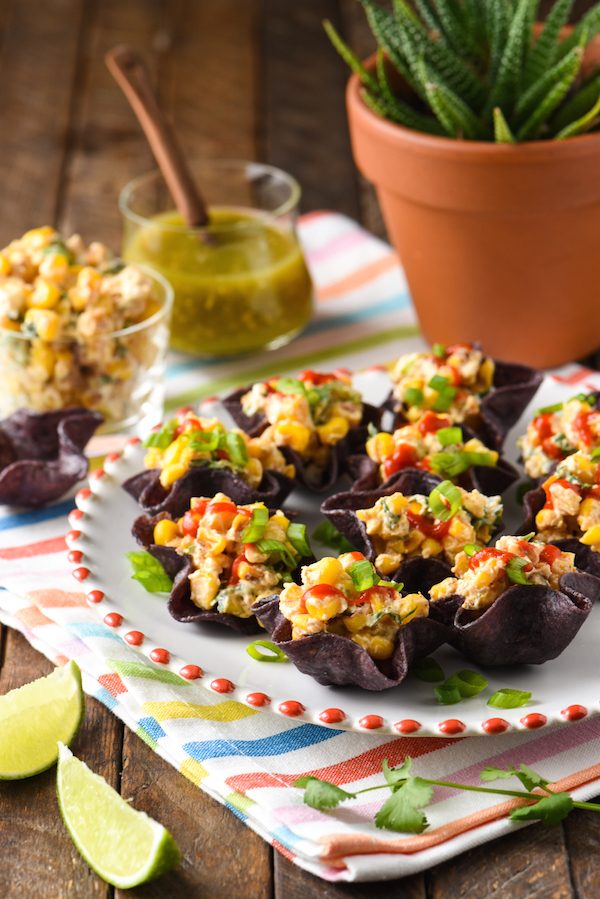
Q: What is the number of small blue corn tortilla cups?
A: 11